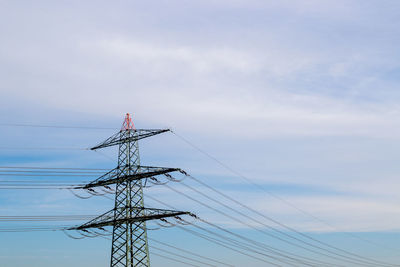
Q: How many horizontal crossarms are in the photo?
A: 3